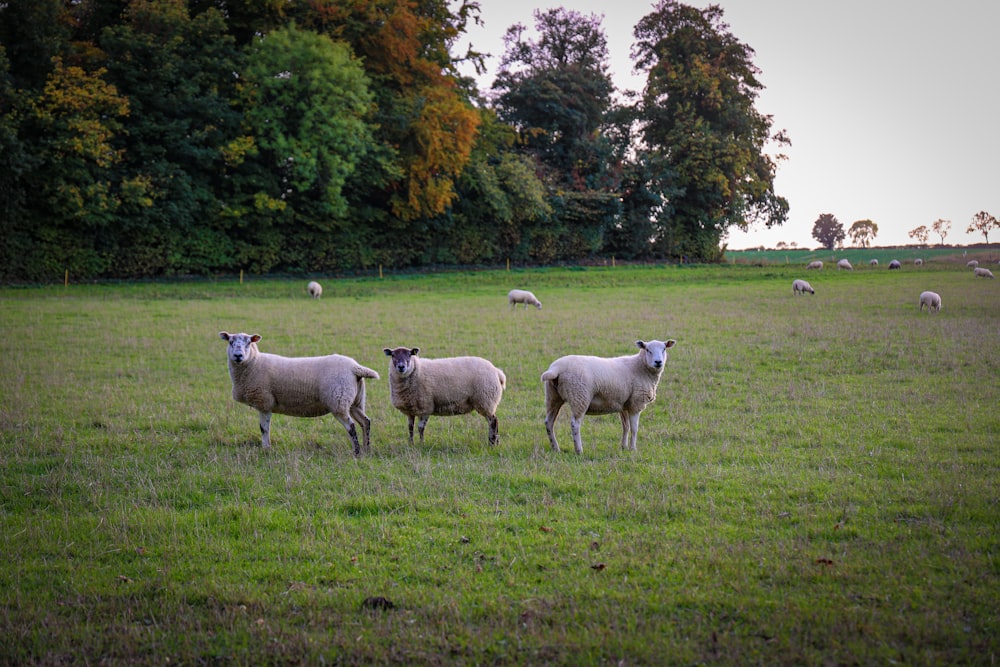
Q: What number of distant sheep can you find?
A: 11